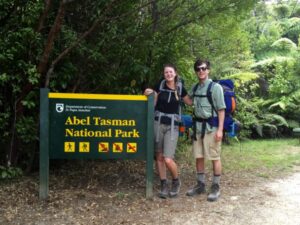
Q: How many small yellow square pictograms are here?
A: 5